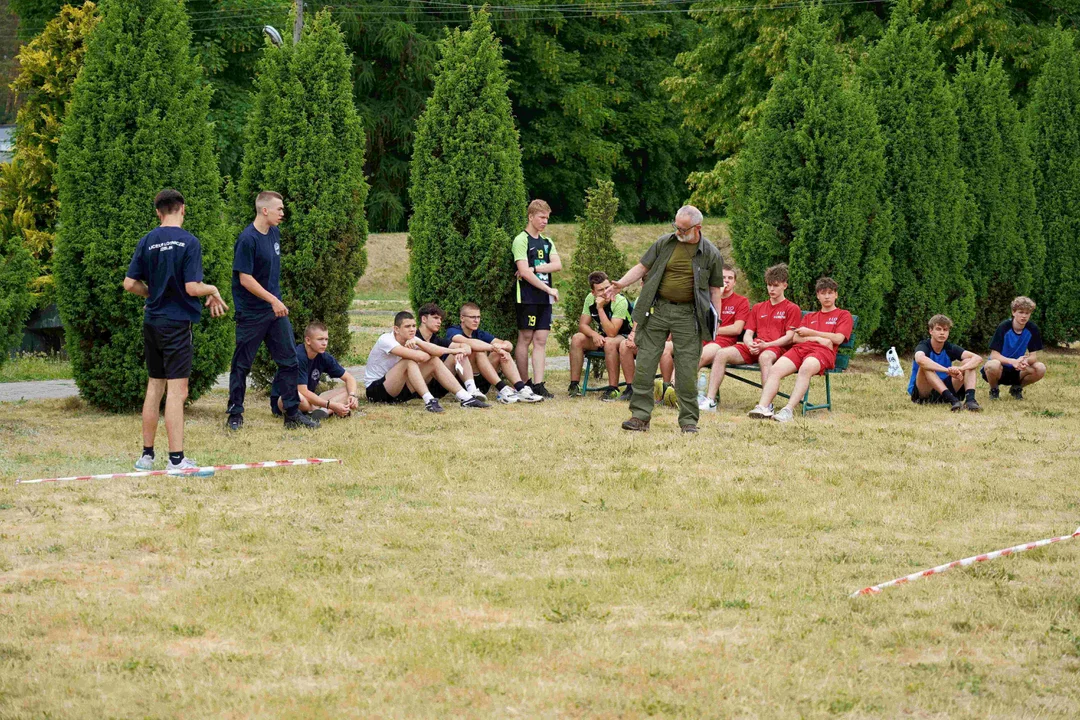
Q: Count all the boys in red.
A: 3